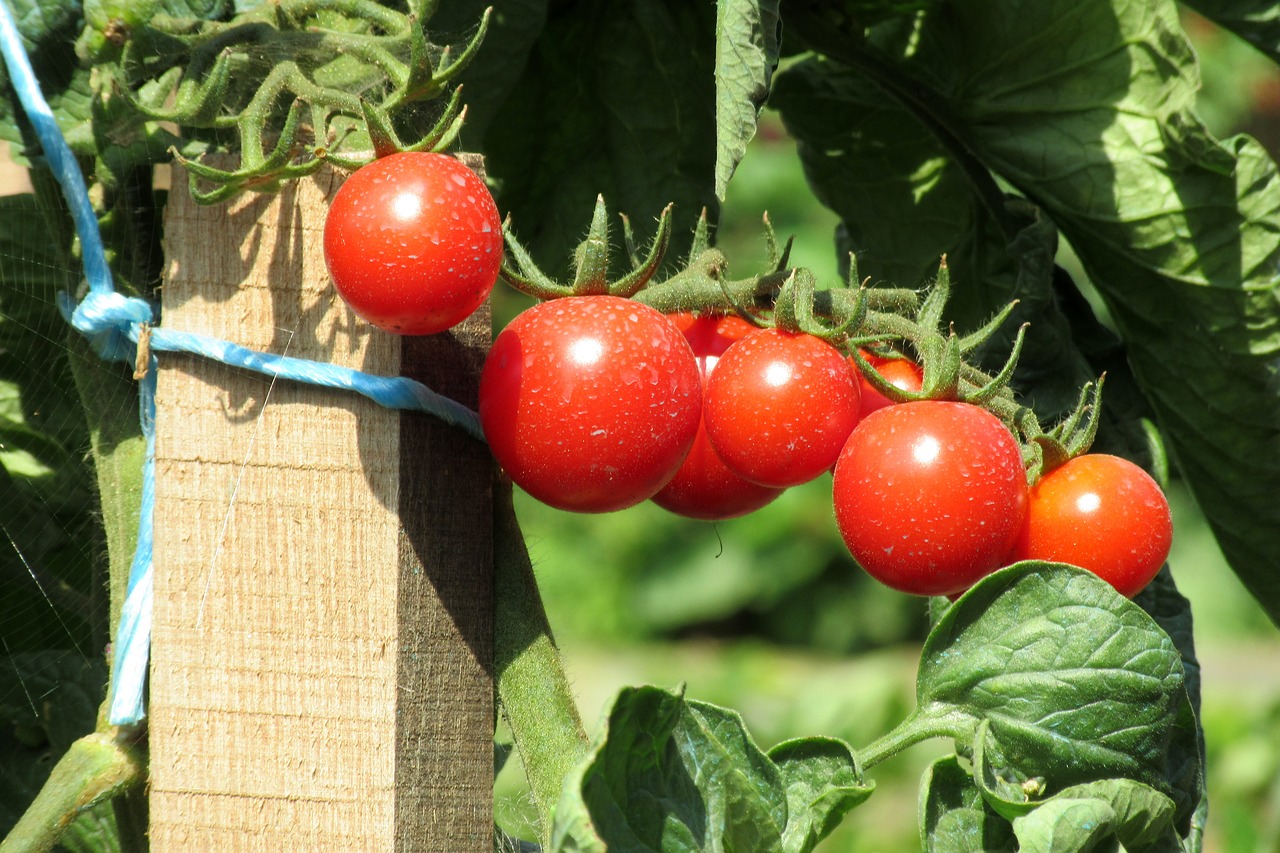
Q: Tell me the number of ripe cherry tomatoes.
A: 7